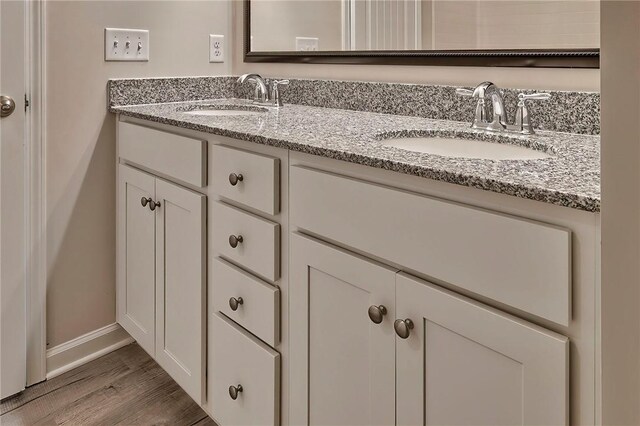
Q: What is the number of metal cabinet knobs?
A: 8